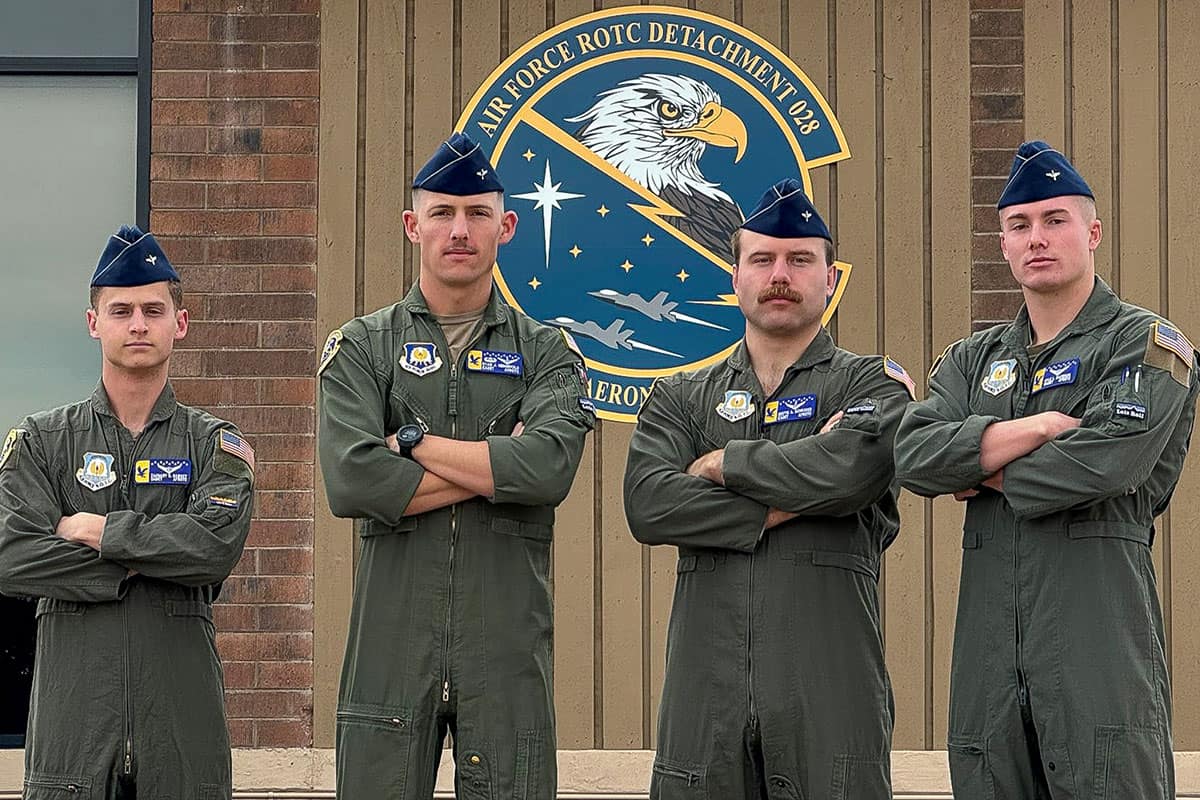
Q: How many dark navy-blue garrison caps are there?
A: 4